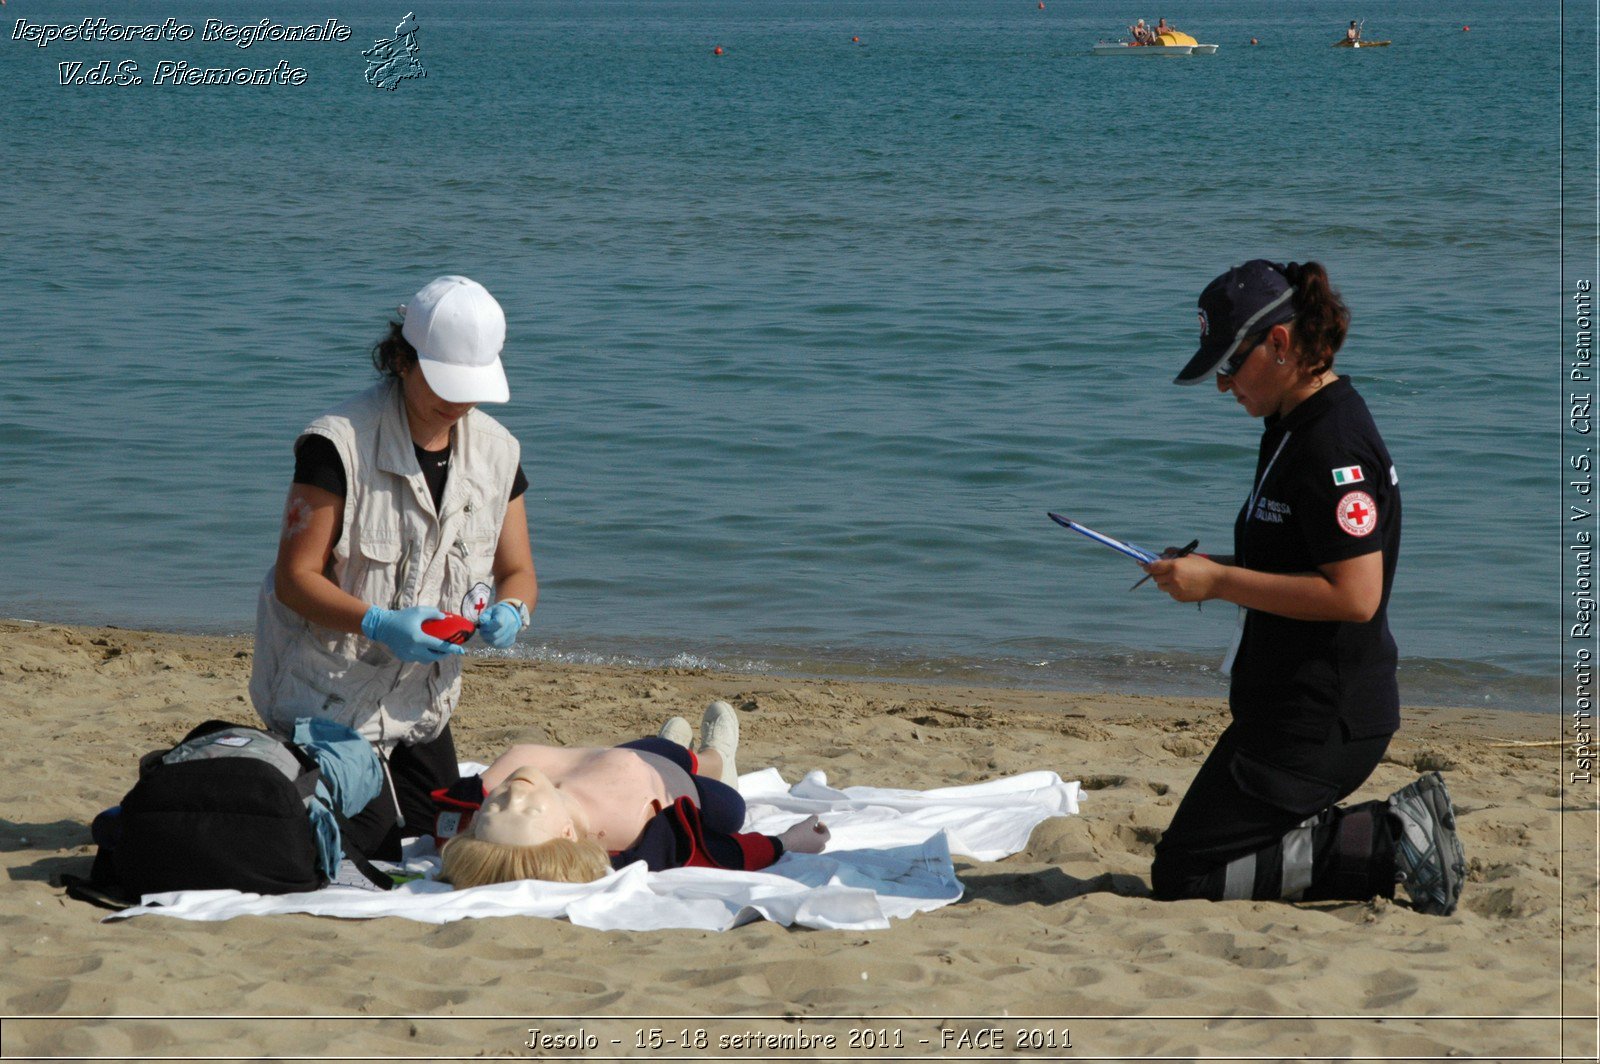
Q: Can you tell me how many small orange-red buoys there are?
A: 5